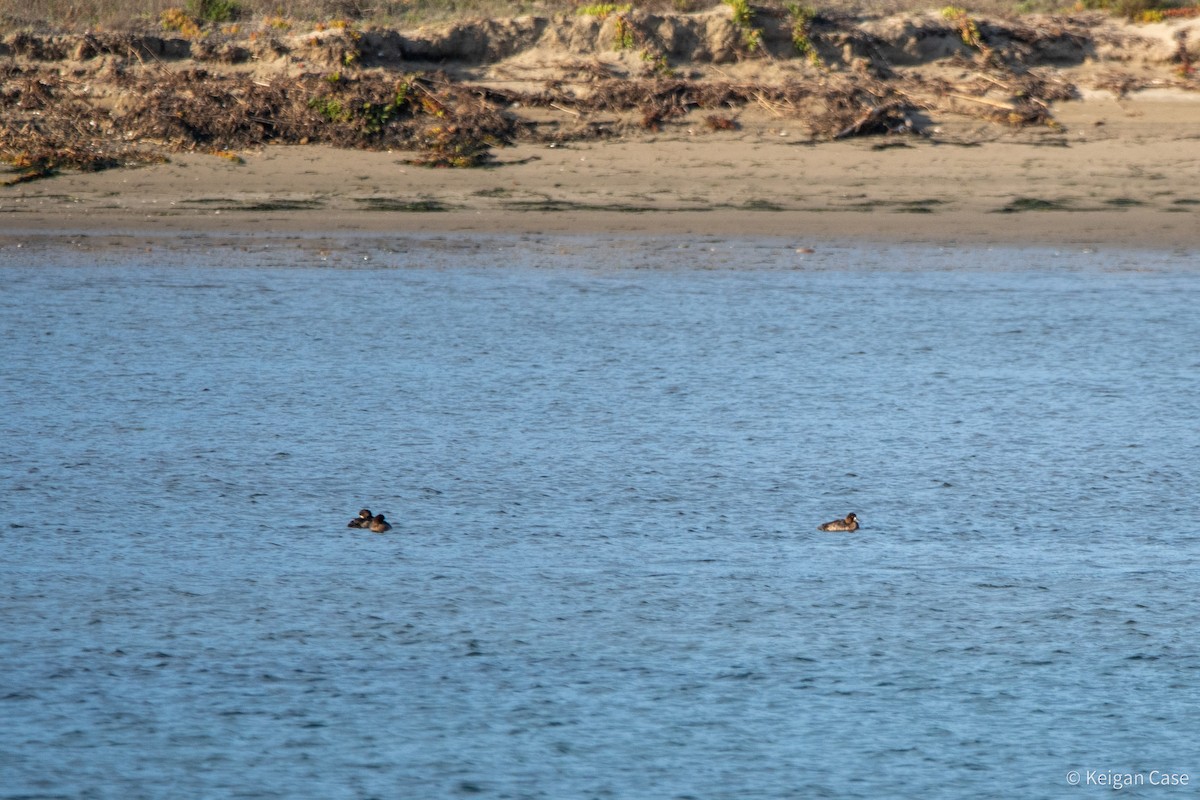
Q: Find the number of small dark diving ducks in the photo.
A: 3